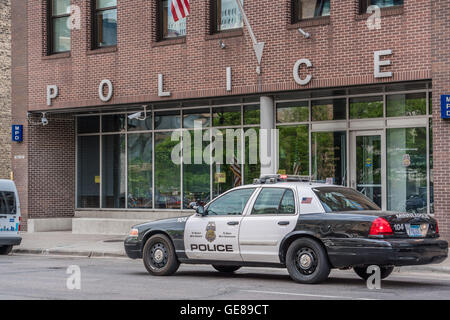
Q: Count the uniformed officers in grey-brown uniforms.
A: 0